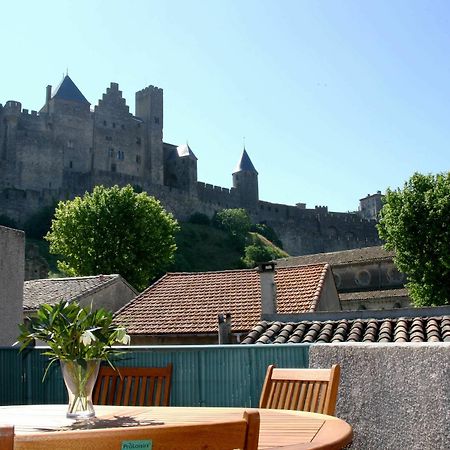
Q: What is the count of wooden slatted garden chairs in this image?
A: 3